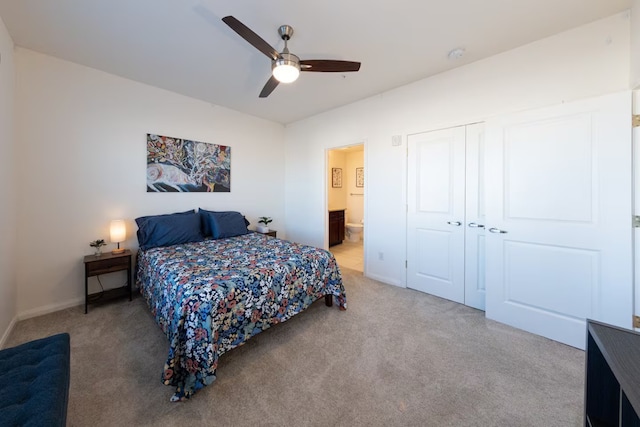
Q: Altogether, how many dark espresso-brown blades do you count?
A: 3